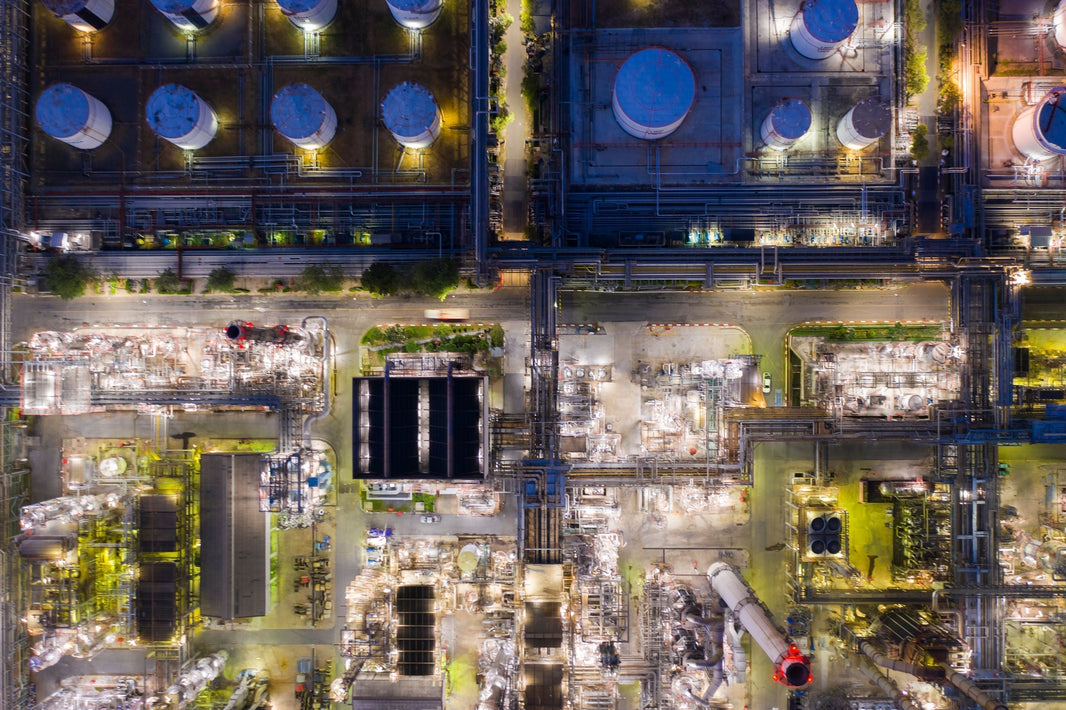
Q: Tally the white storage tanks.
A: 14